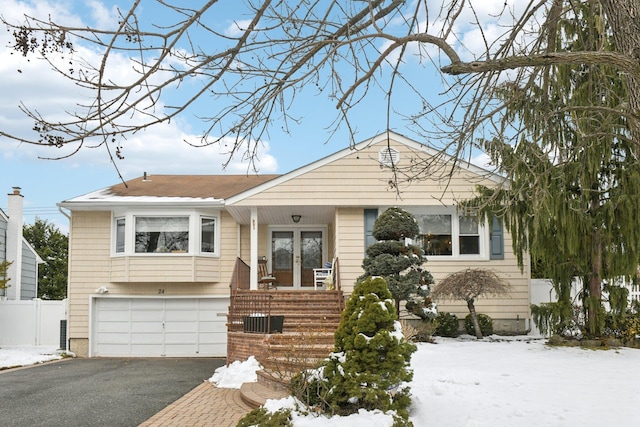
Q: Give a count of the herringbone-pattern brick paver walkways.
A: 1